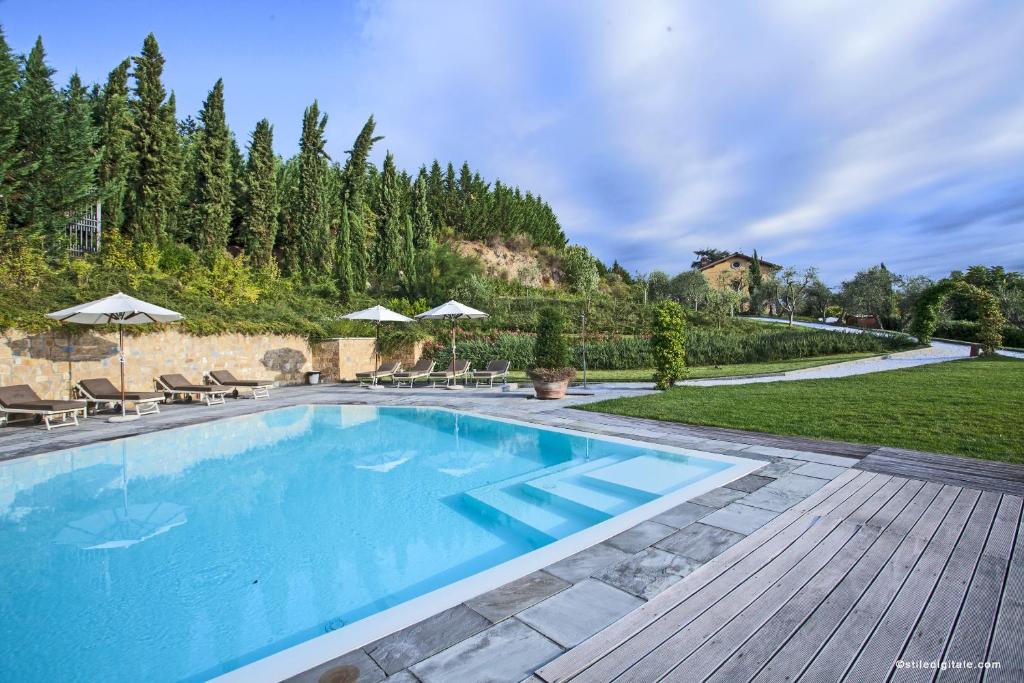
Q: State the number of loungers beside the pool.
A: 8